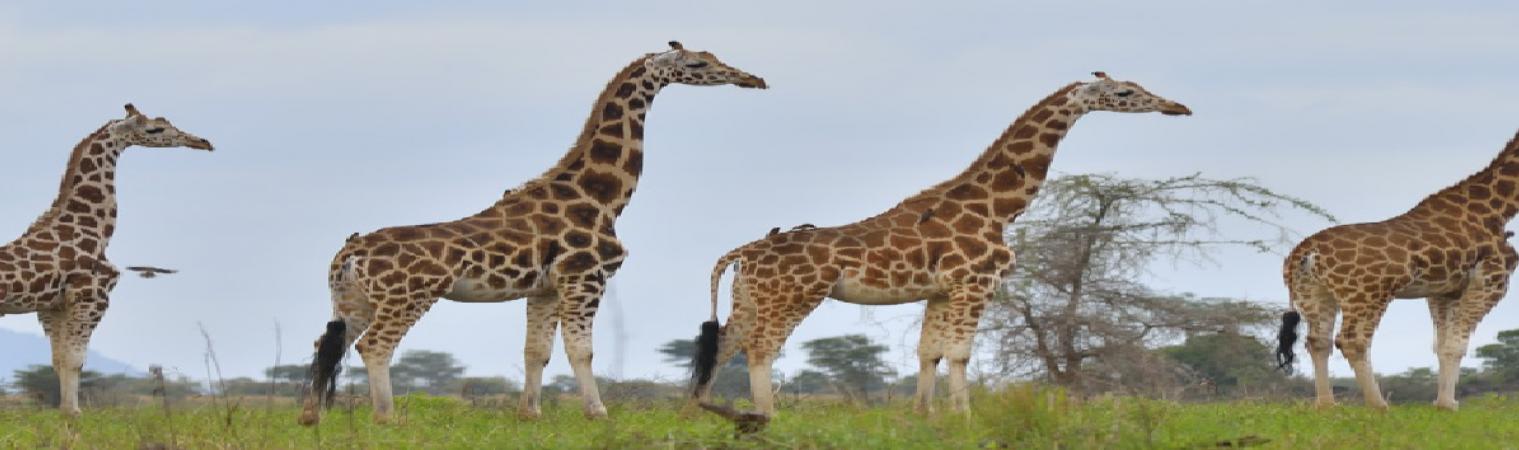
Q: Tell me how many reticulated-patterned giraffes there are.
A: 4